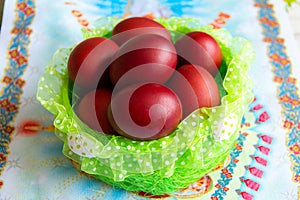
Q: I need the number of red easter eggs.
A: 7